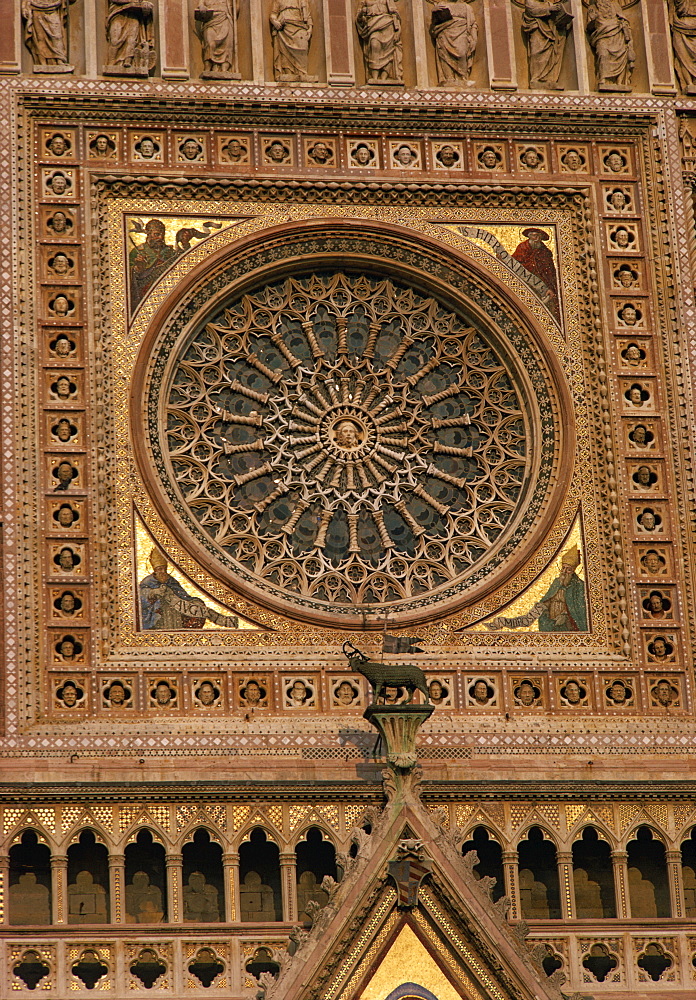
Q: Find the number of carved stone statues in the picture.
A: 9